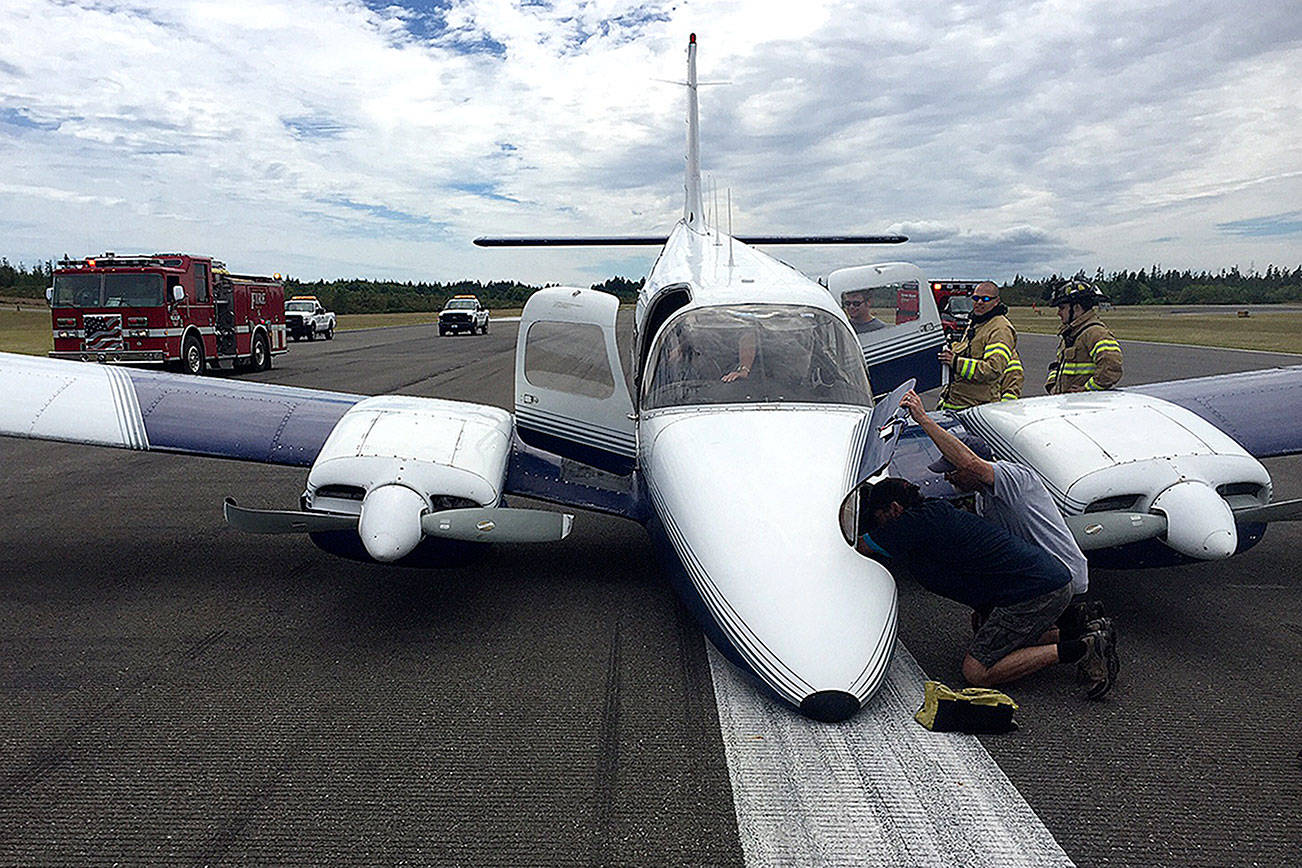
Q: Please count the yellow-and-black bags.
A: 1